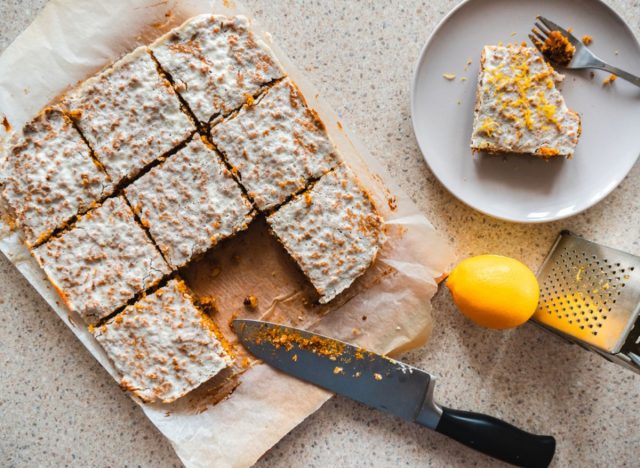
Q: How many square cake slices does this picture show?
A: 9